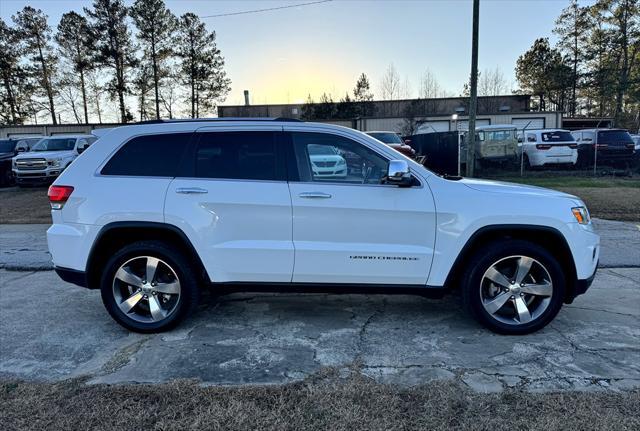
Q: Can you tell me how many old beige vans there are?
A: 1